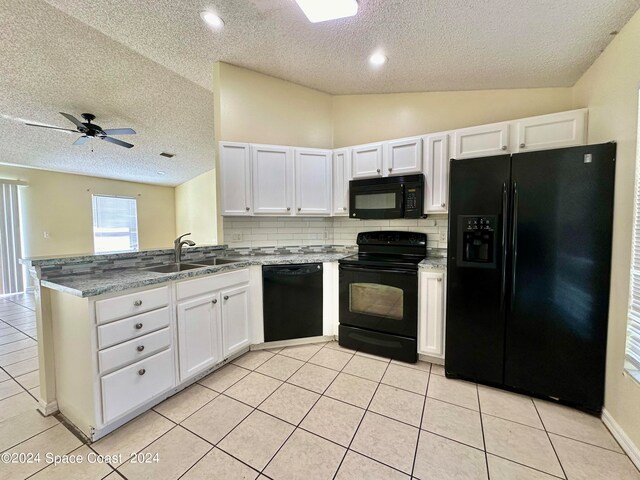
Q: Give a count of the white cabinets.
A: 12